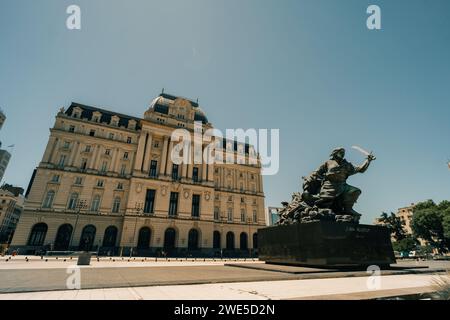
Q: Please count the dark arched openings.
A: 11